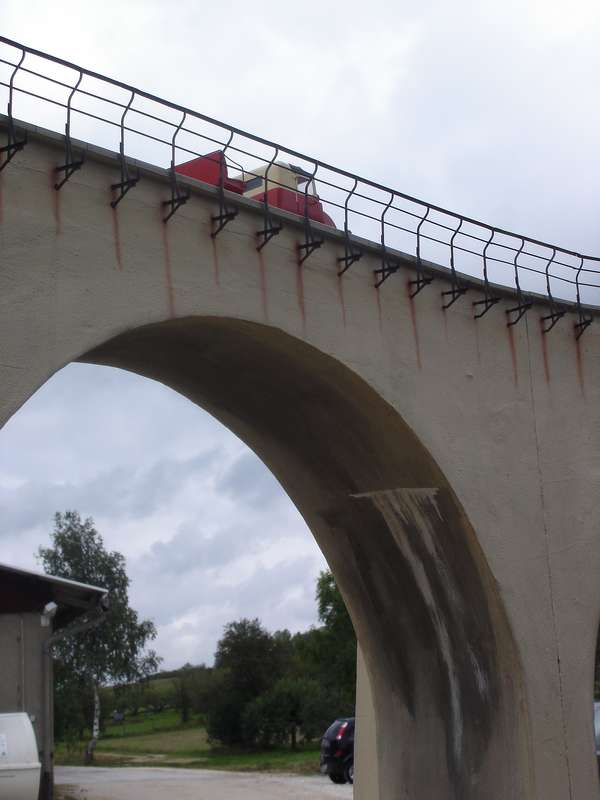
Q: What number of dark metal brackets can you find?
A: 15